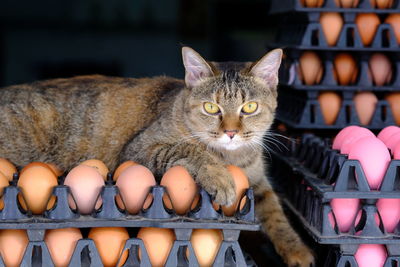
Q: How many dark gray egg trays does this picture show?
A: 9